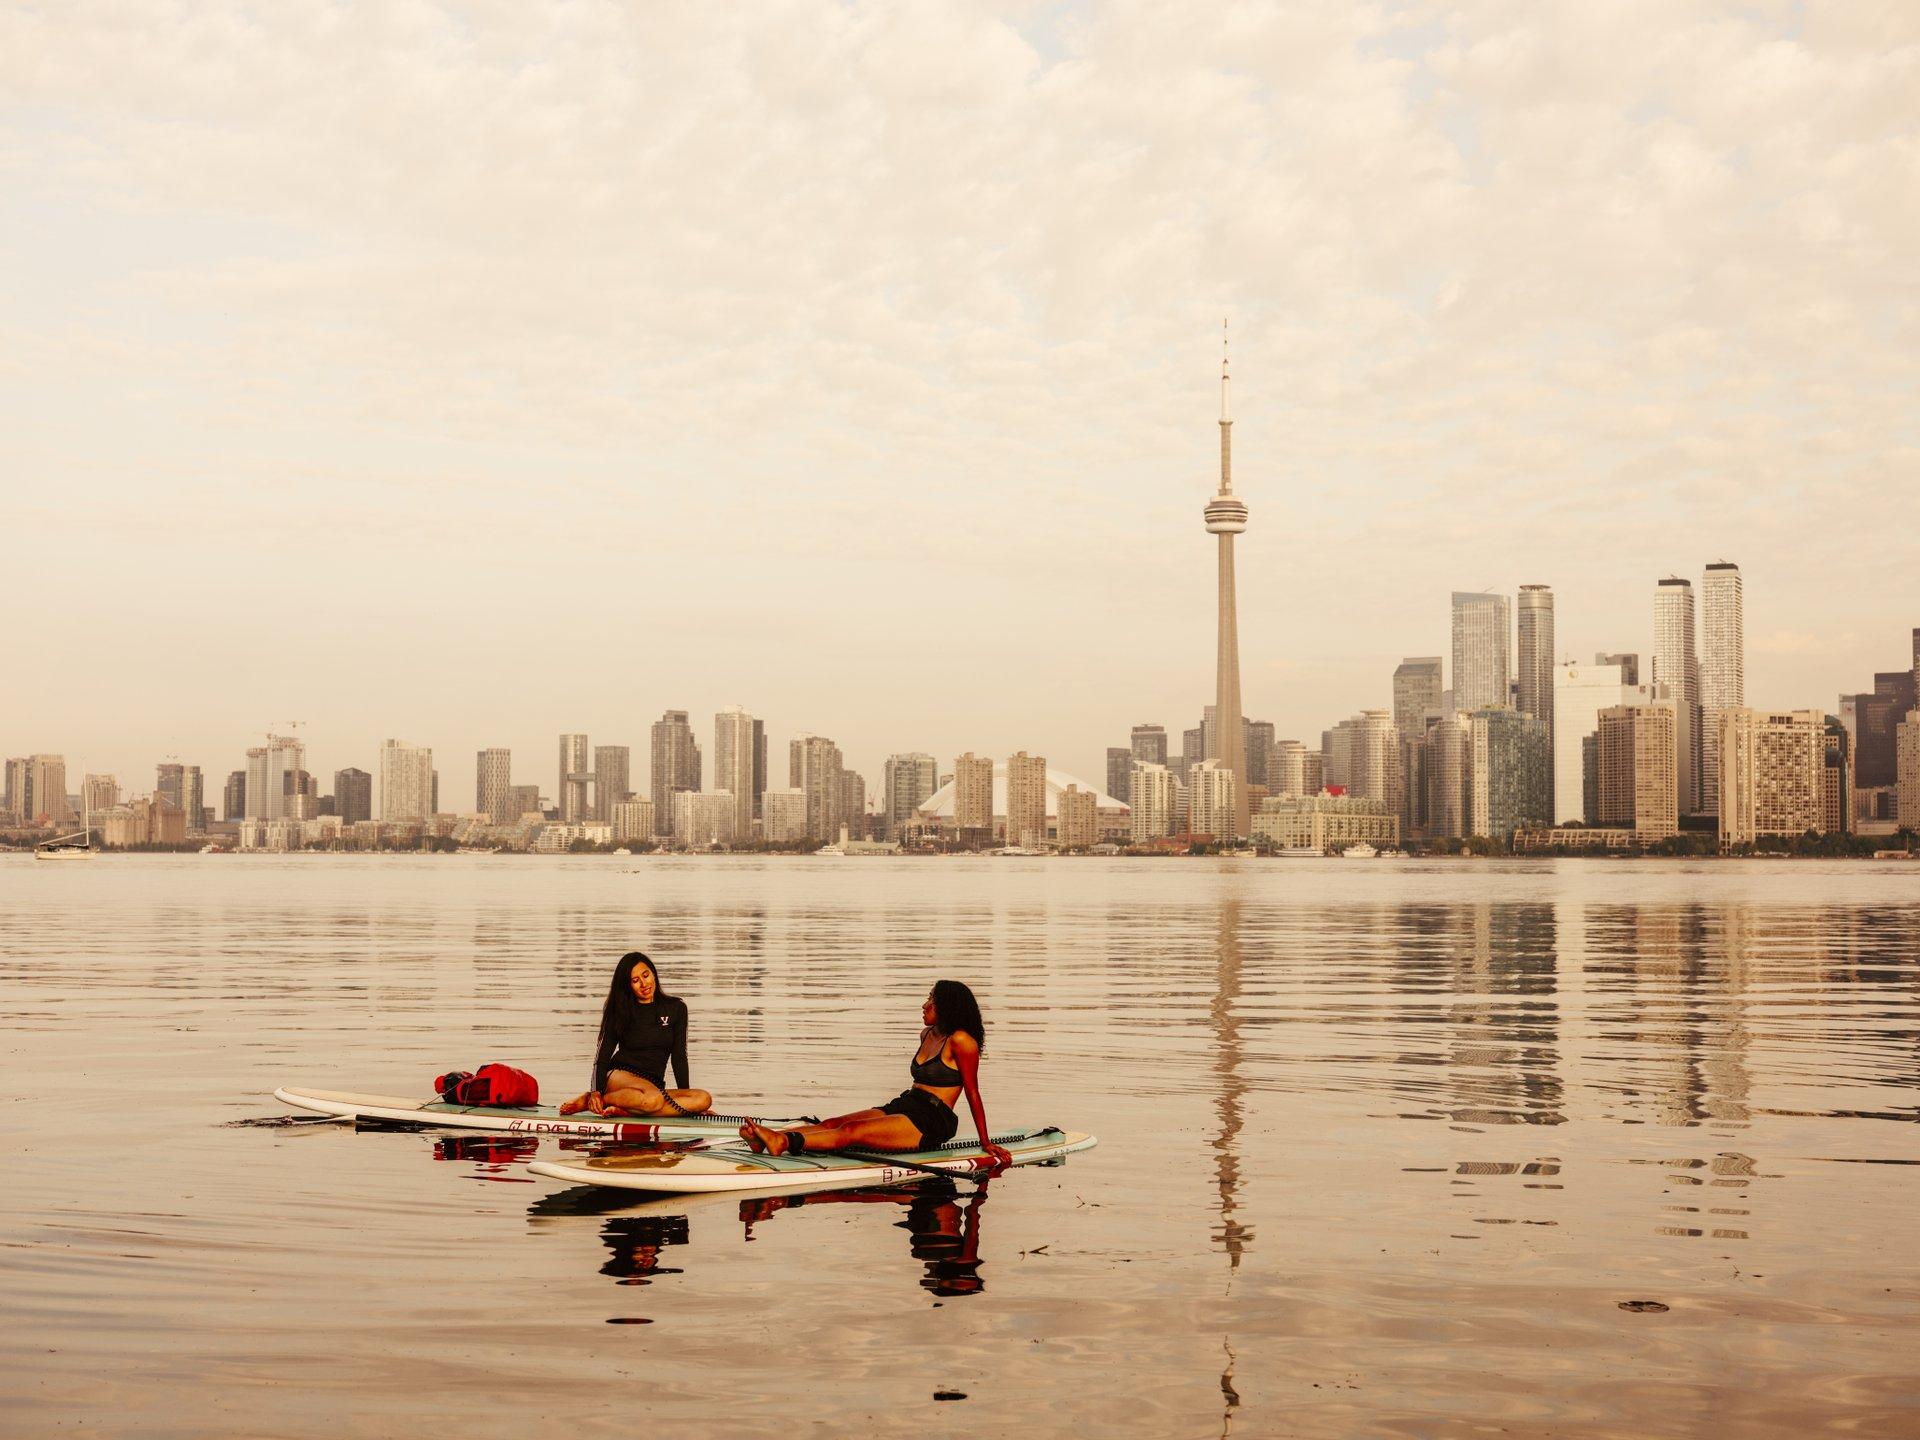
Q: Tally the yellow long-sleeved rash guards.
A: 0